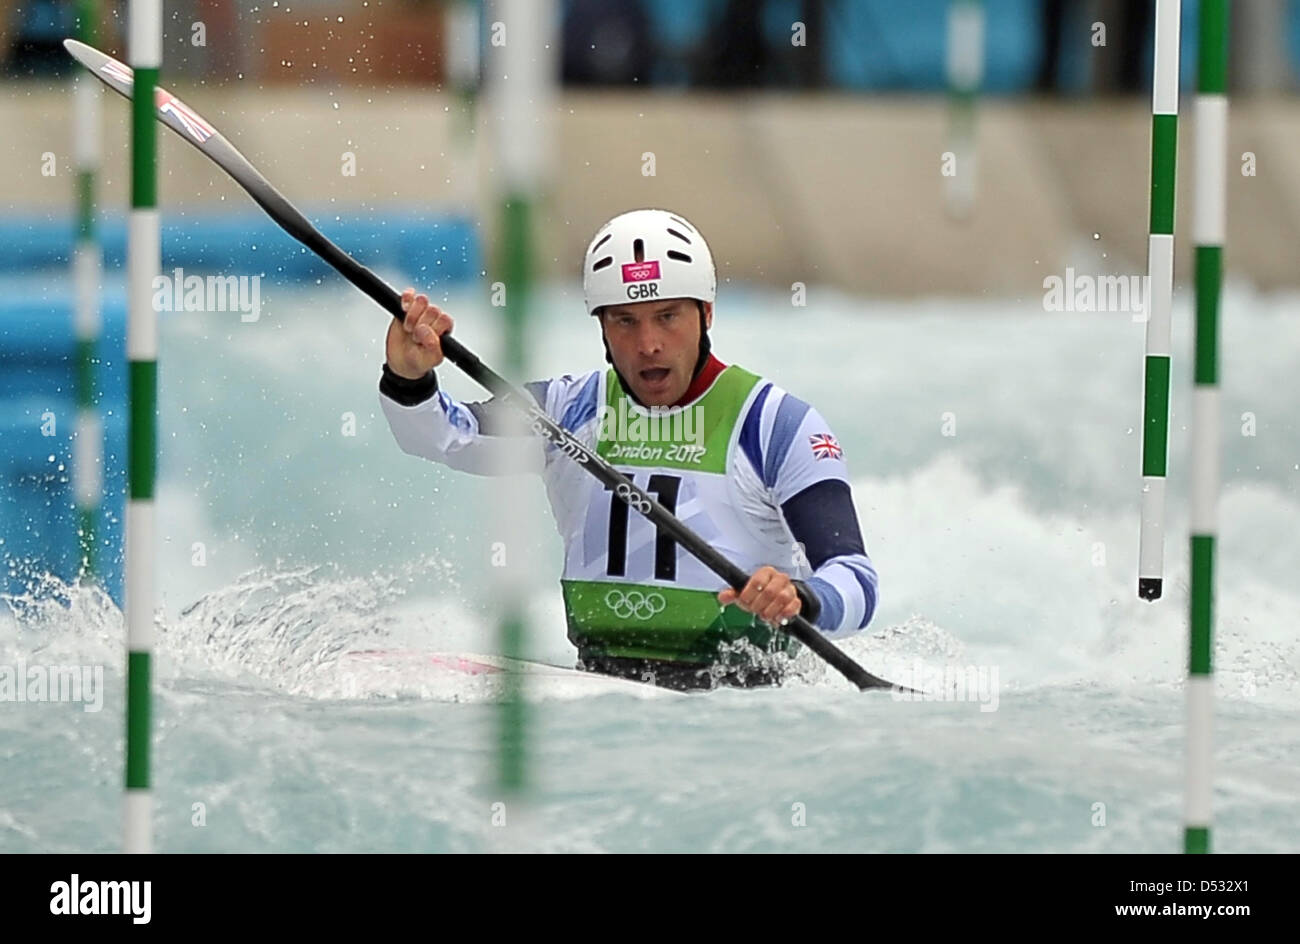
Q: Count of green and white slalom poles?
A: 7